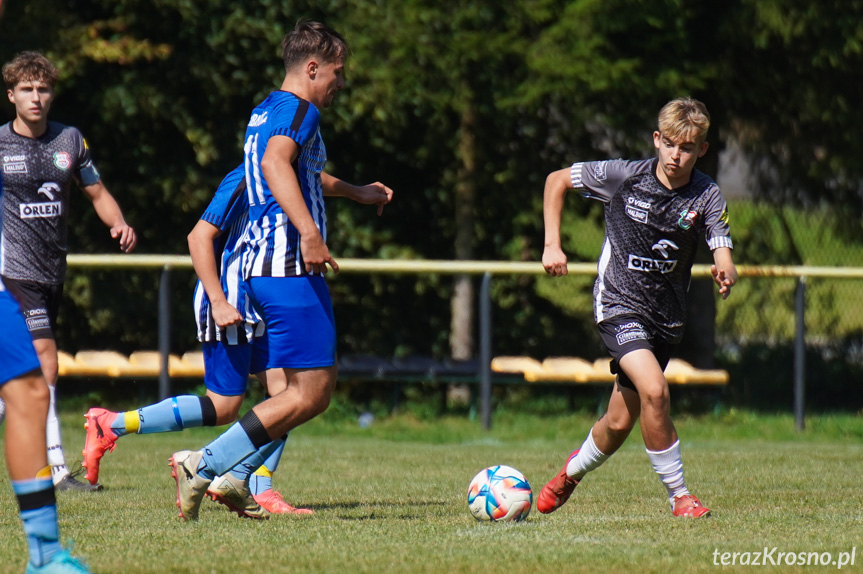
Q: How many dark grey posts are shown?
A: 3